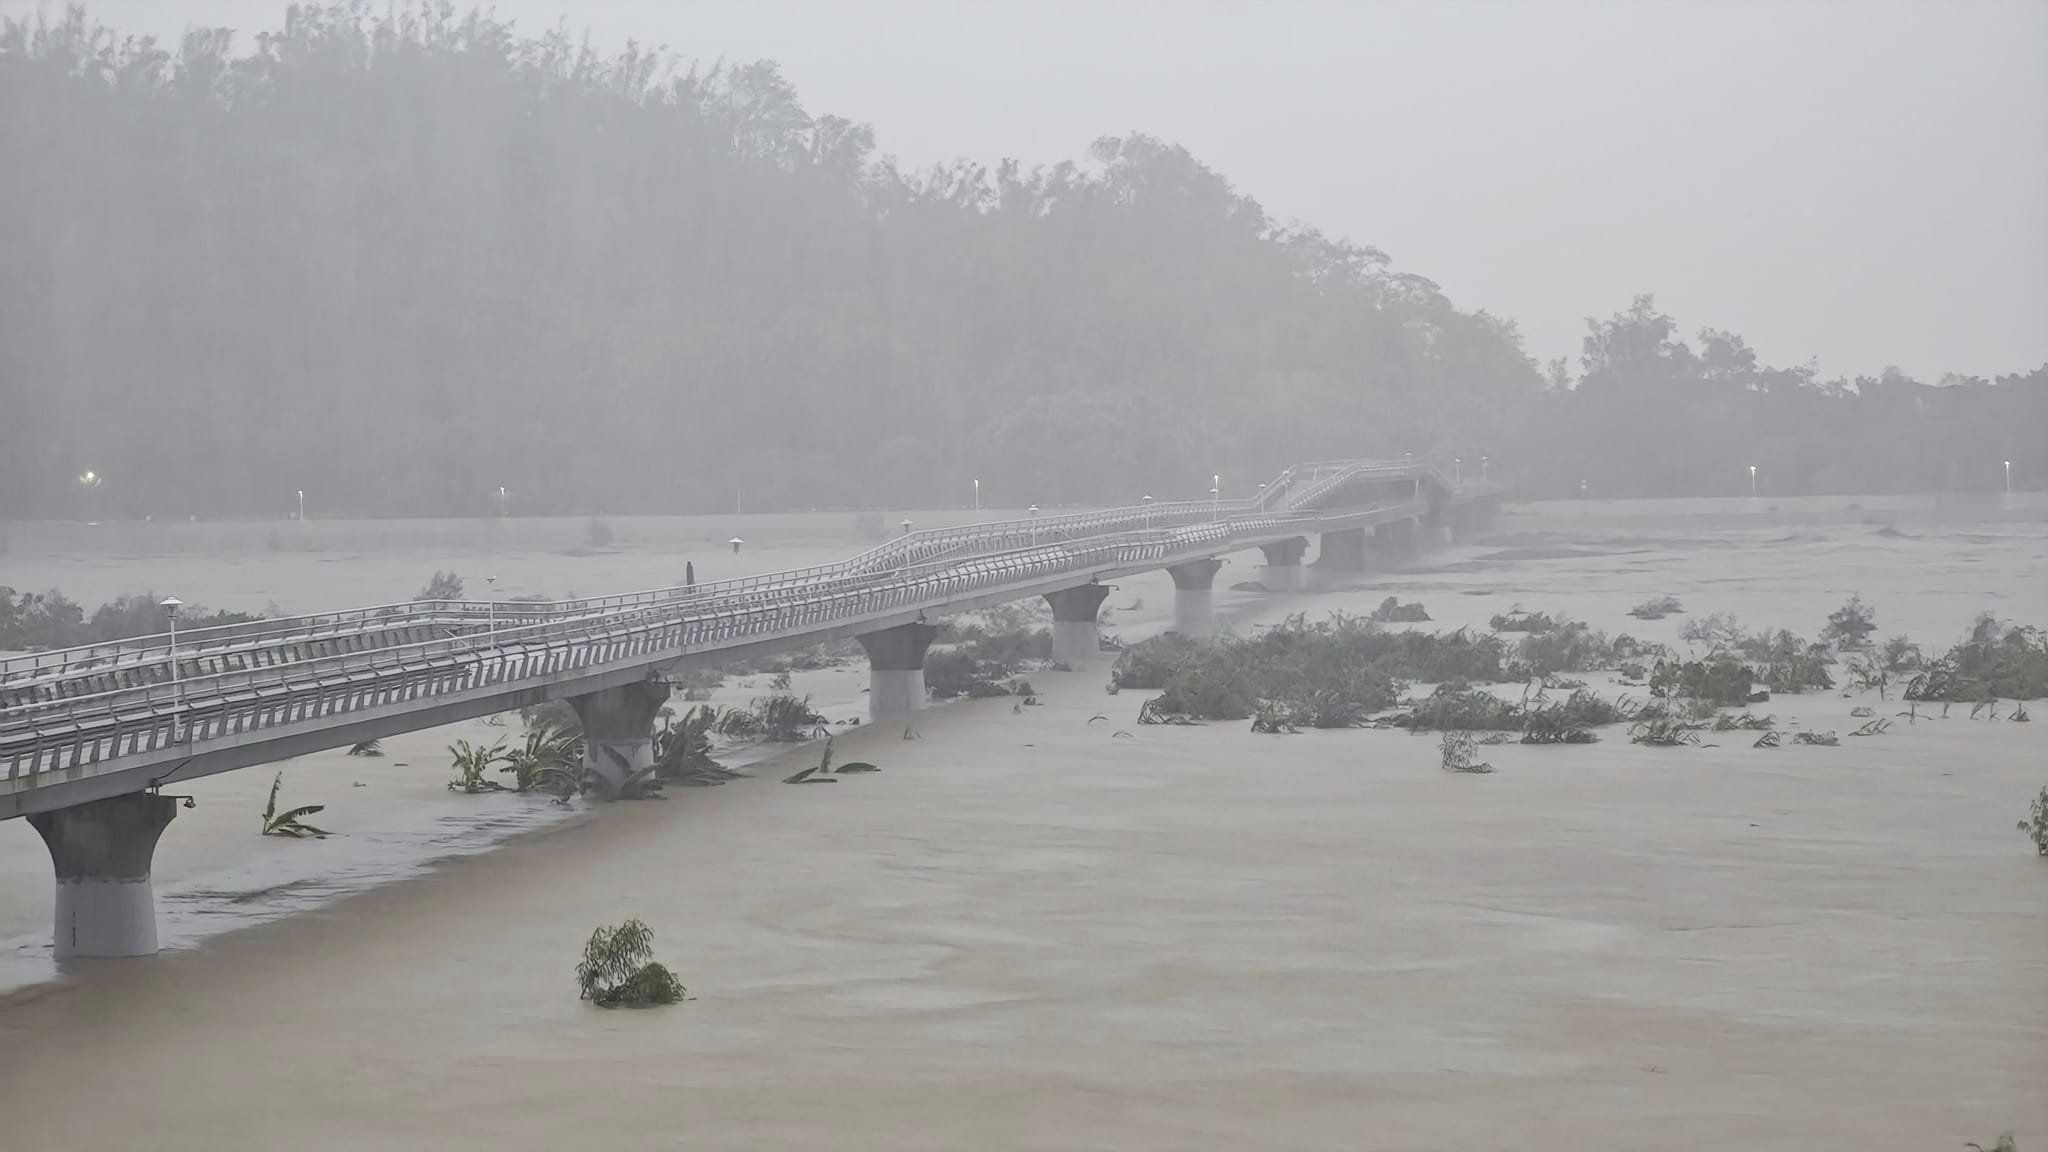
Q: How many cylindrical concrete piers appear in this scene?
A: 6